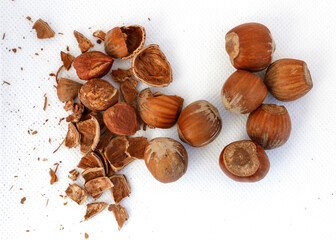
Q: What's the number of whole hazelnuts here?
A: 7